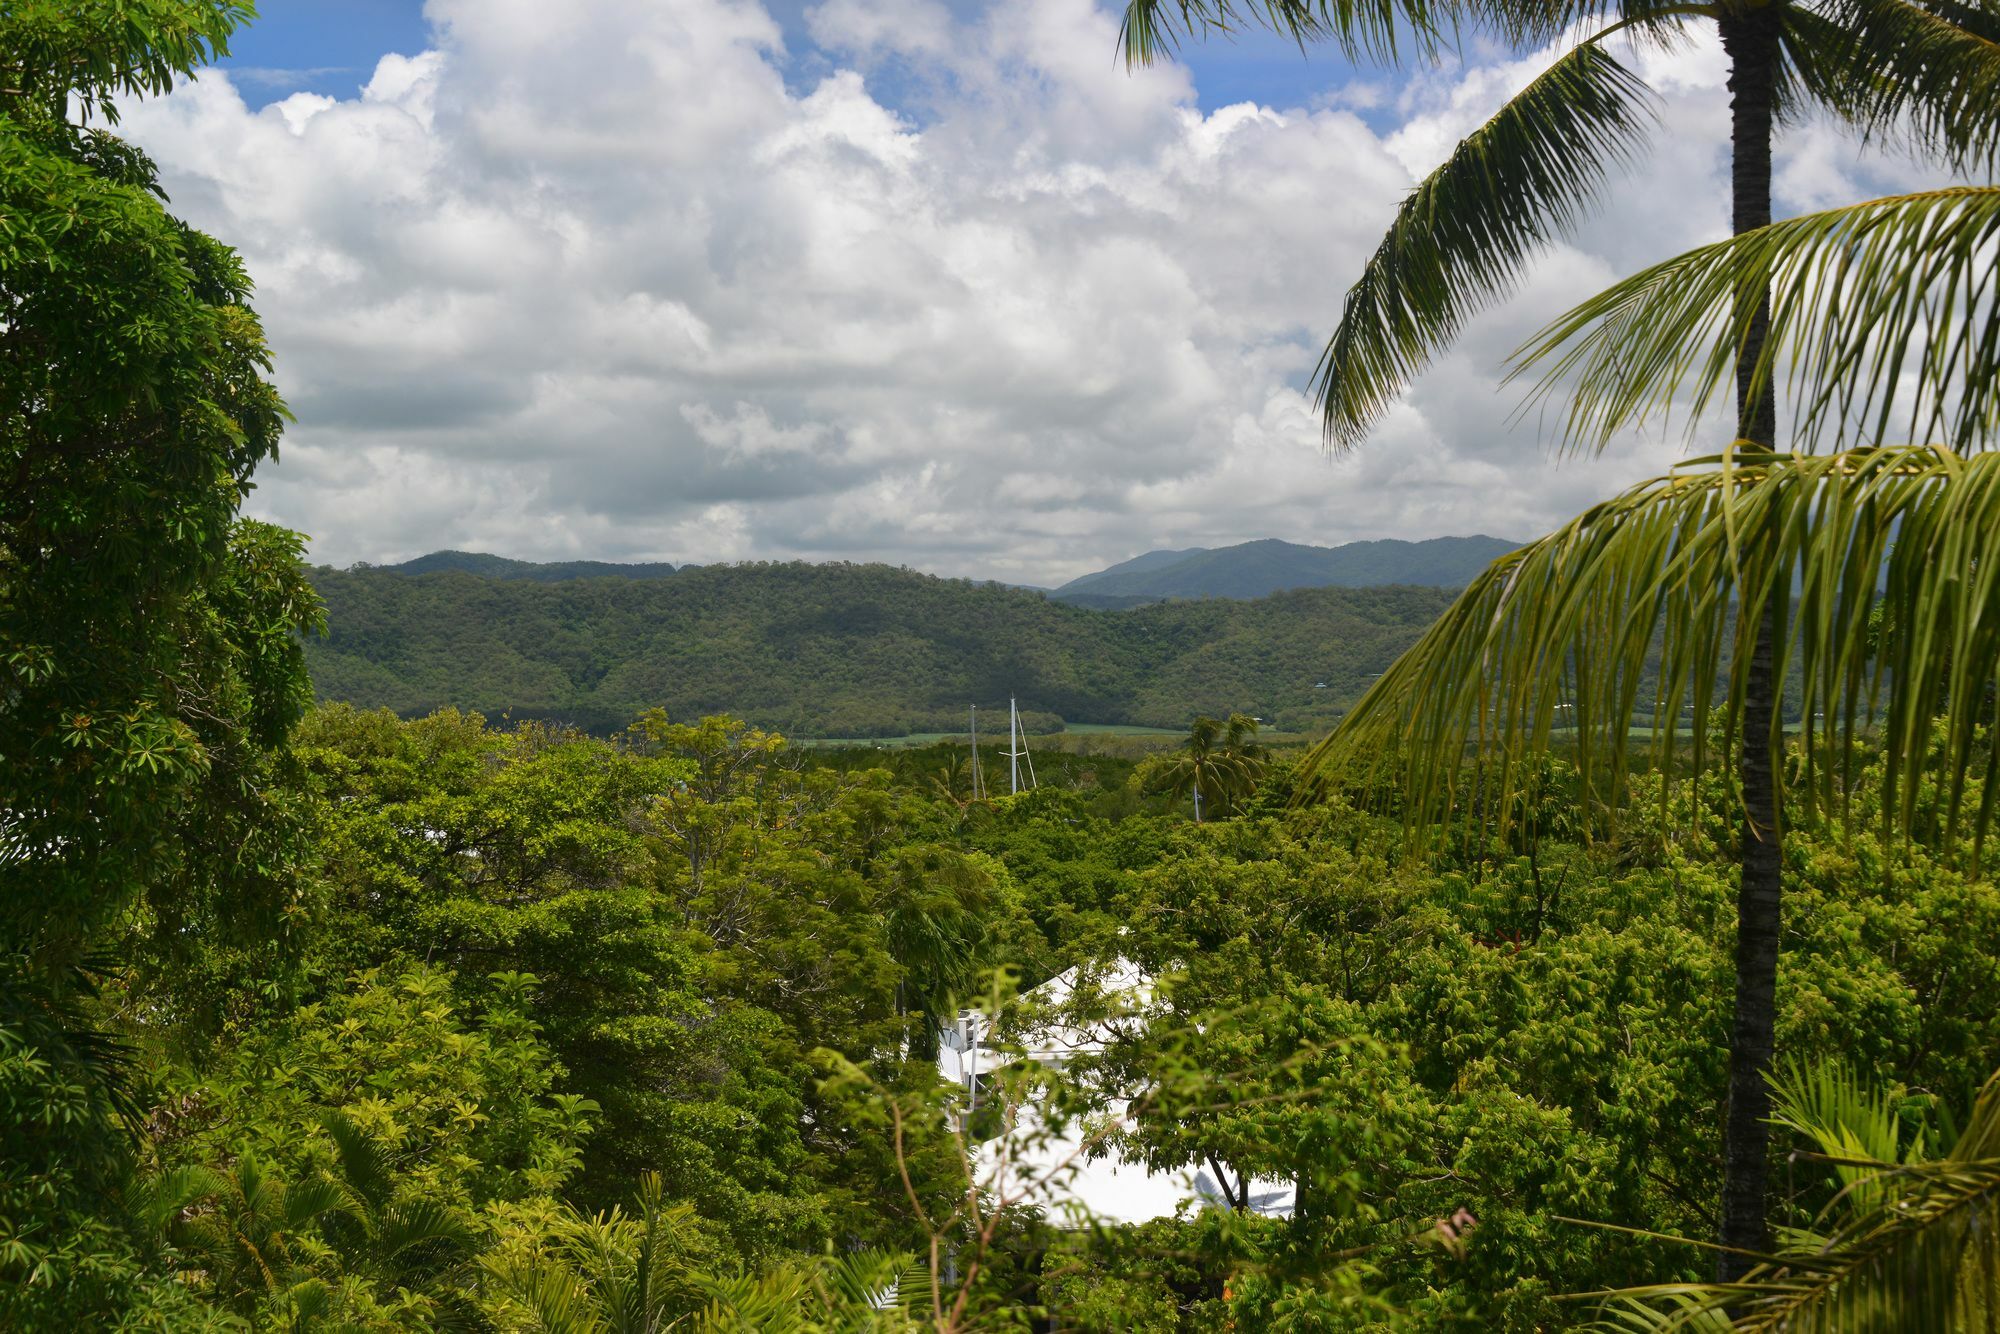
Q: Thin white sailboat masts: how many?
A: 2